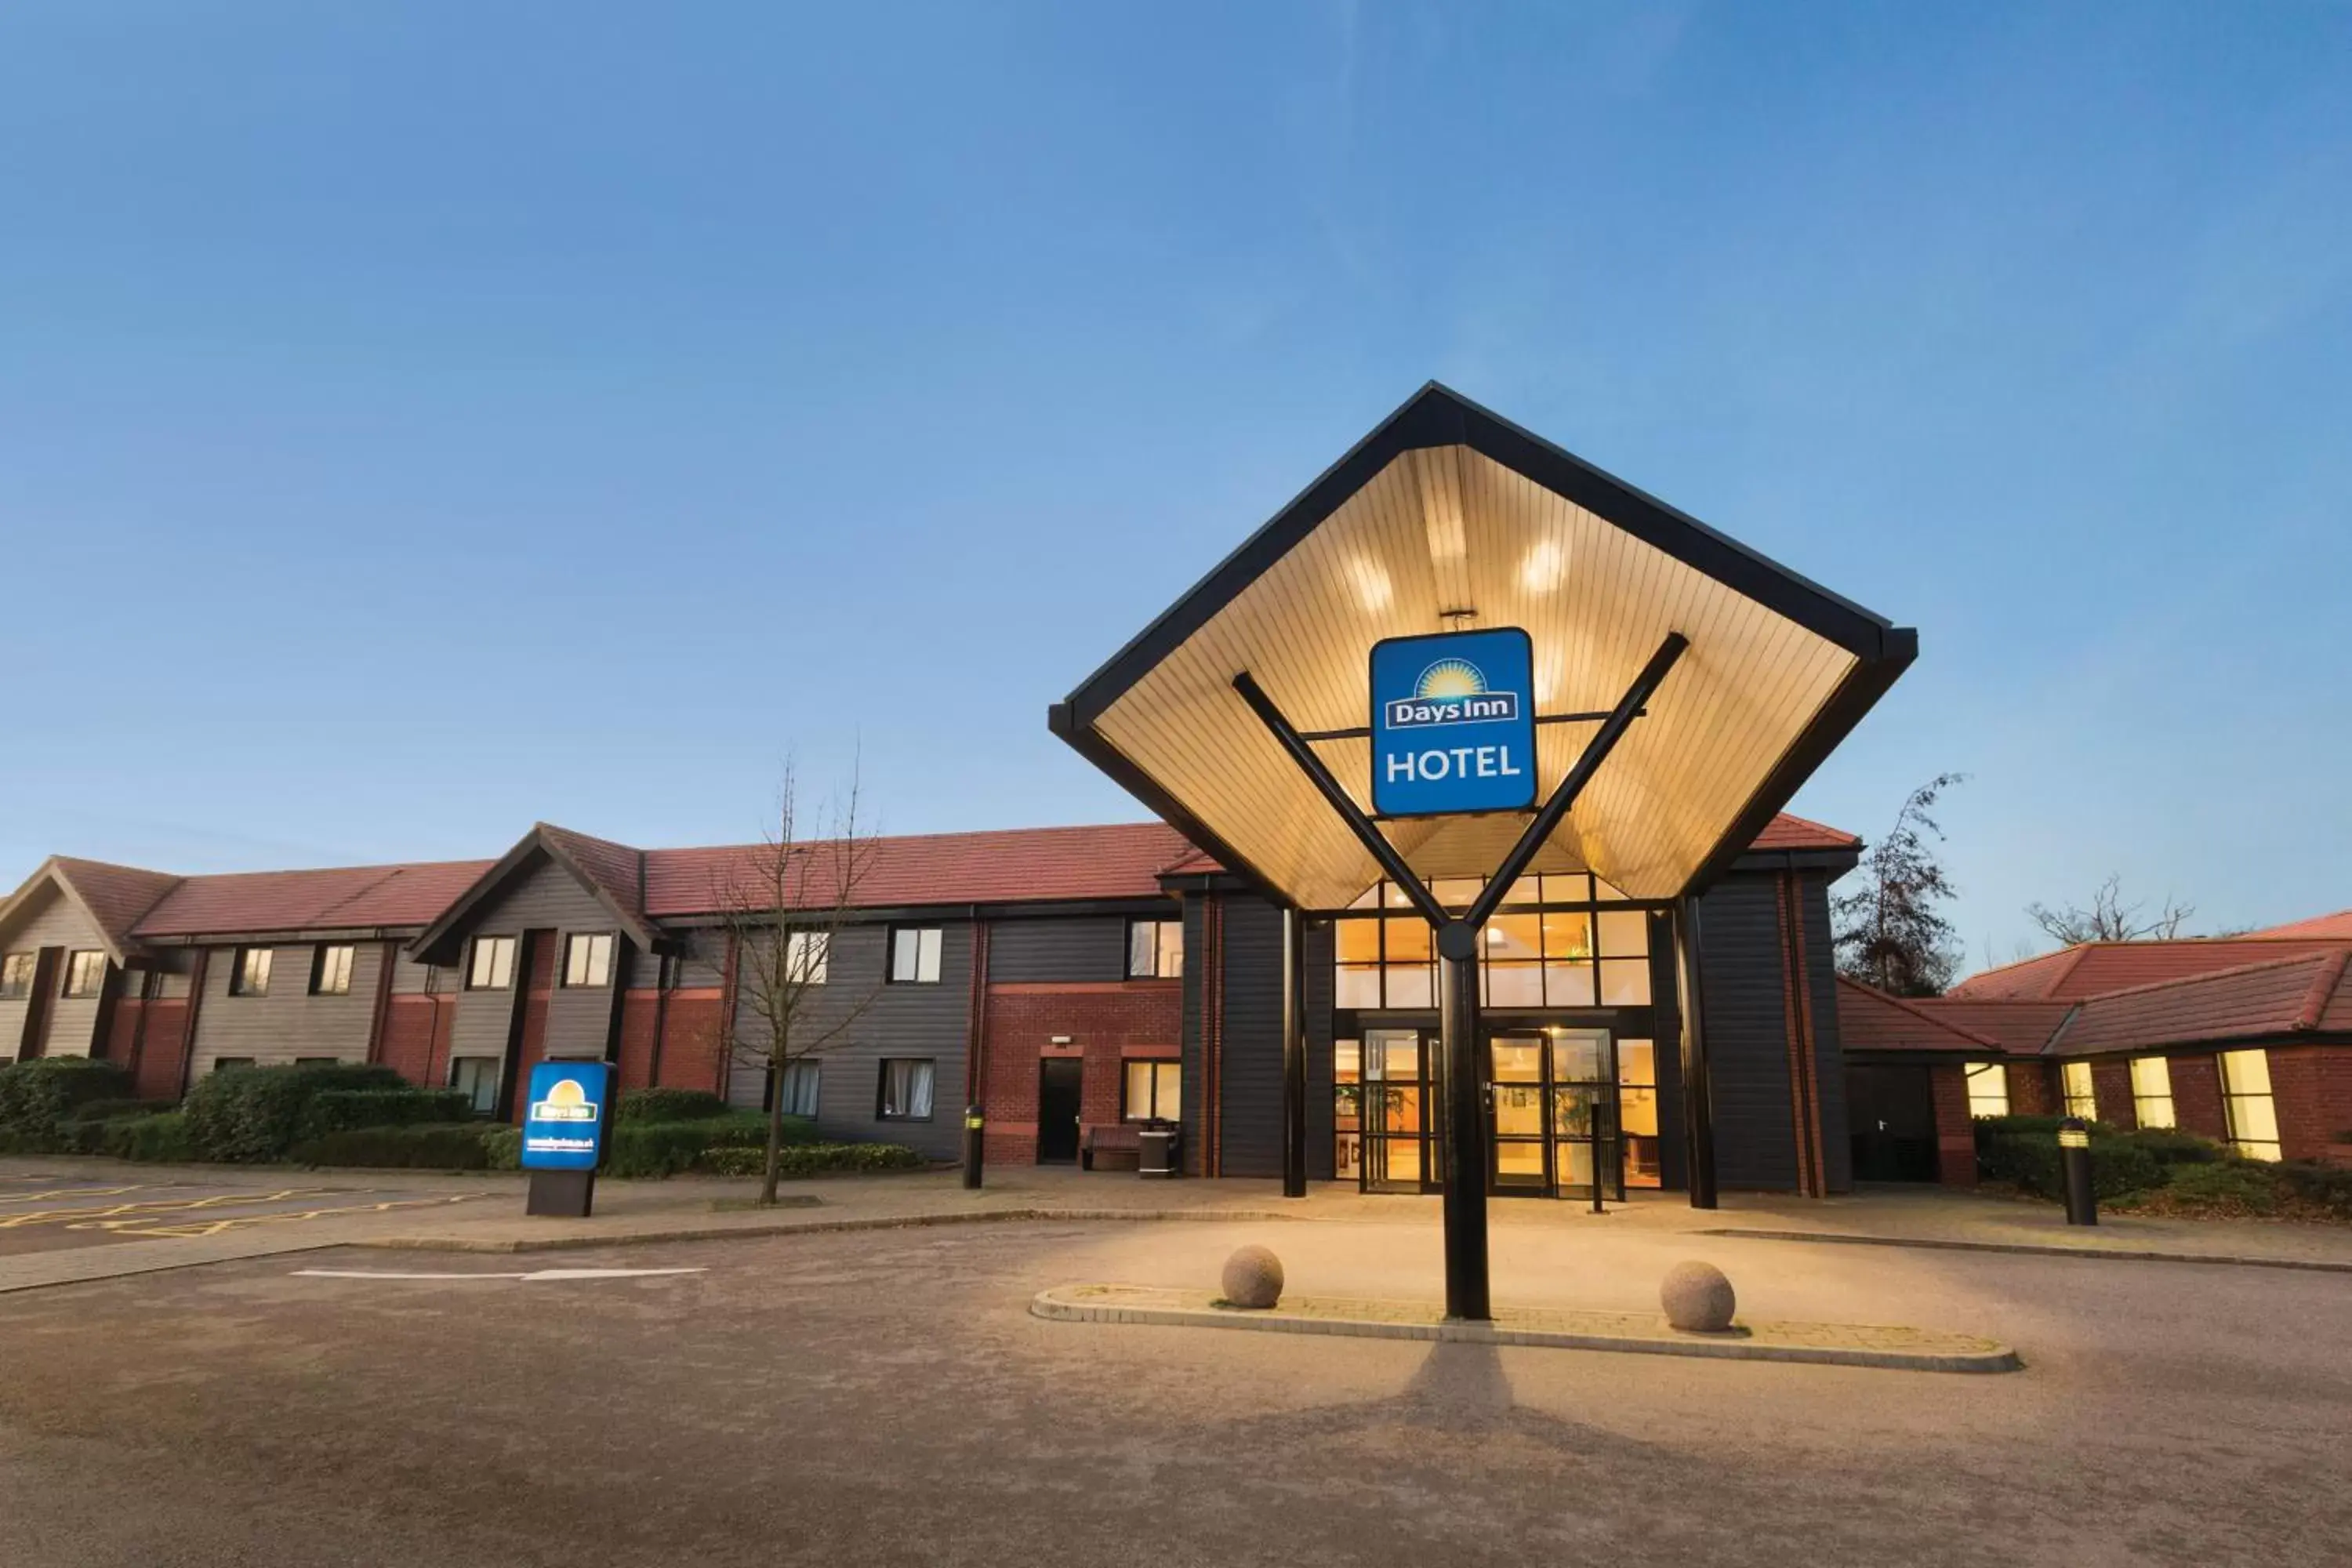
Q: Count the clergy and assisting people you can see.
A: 0